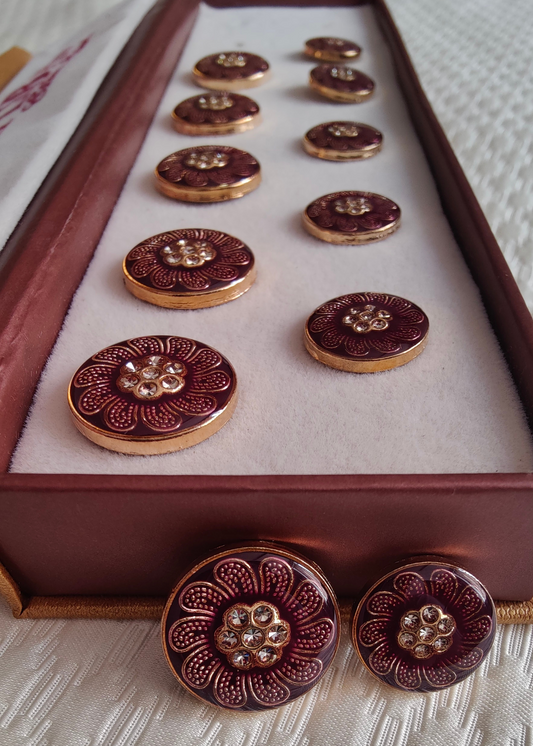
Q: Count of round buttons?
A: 12